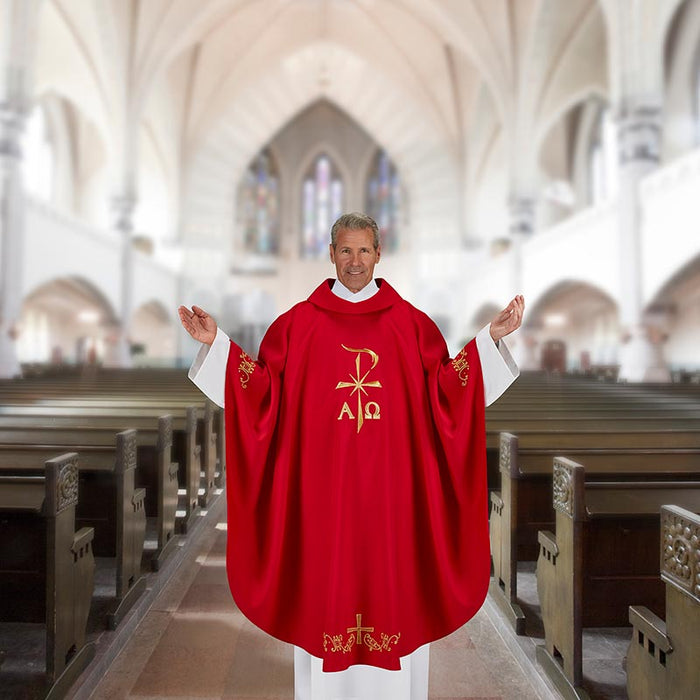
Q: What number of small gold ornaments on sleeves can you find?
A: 2